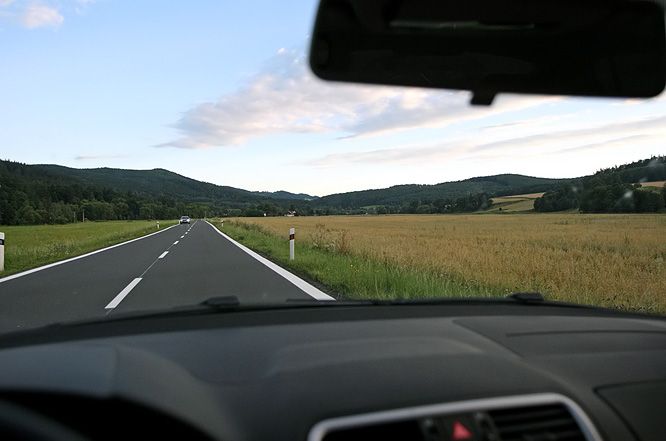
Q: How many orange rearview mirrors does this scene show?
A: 0